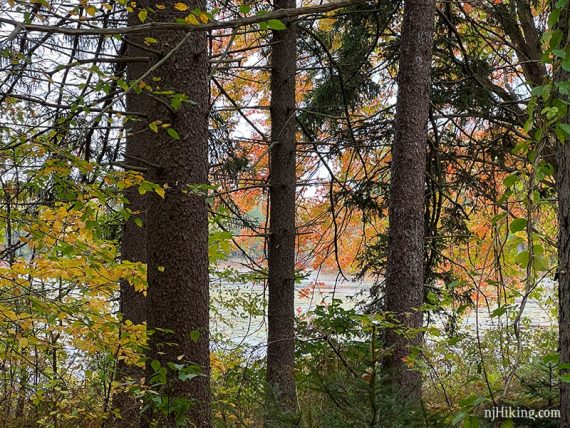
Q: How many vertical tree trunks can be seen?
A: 5